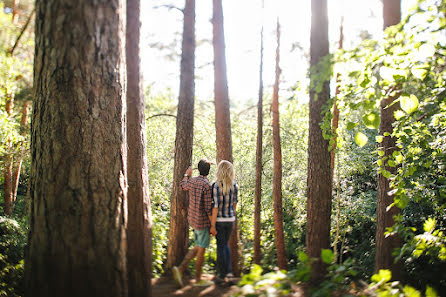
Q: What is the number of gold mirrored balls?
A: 0